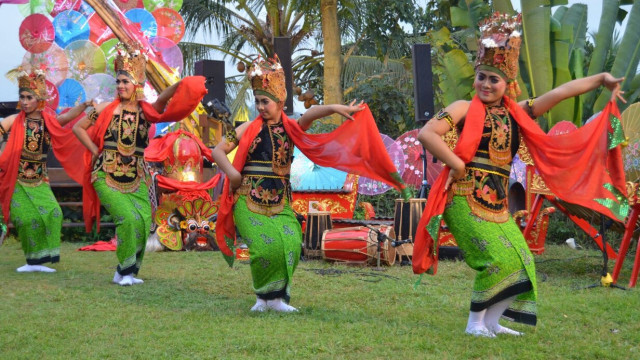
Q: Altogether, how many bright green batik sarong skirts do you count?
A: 4